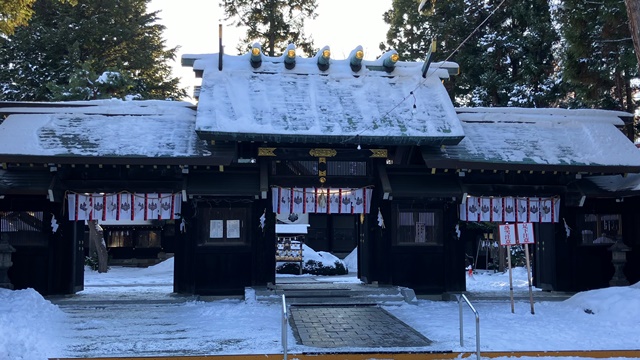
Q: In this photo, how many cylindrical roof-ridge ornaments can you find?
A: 5